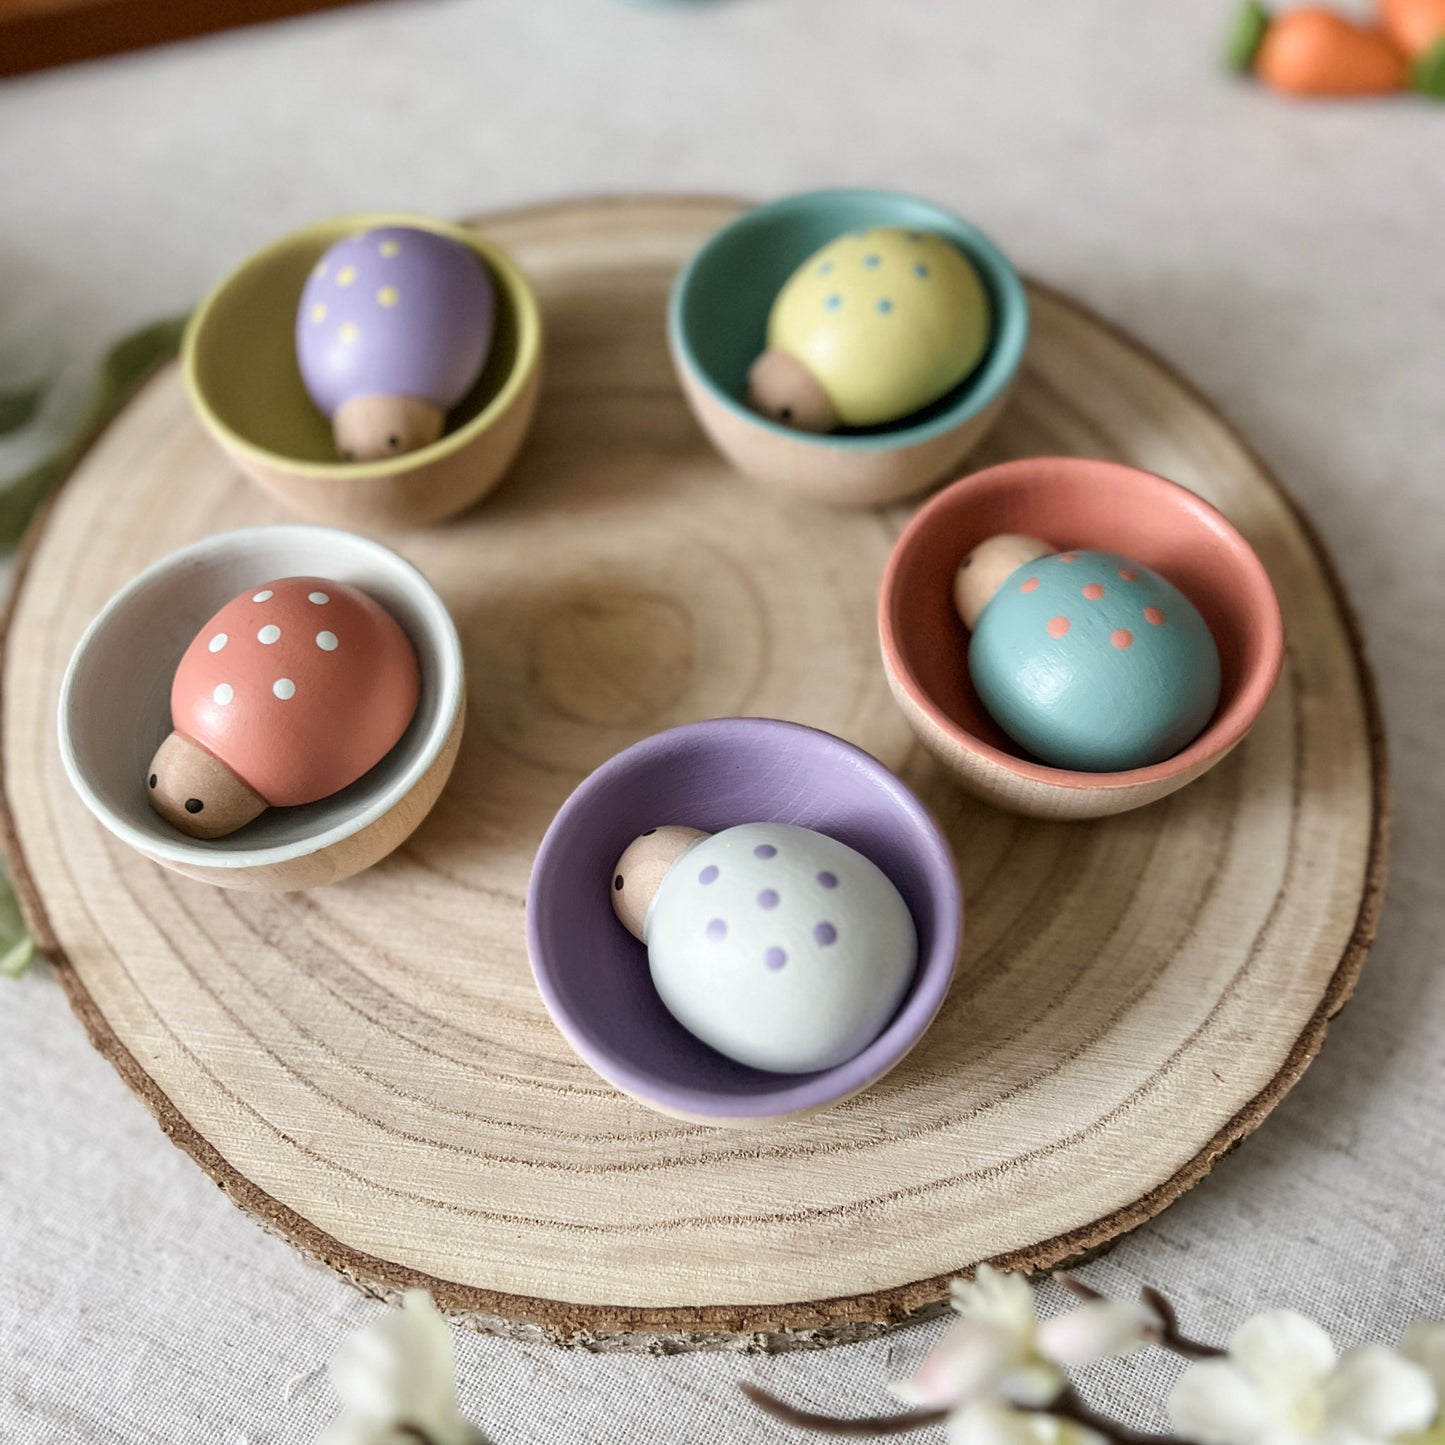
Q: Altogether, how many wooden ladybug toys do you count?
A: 5